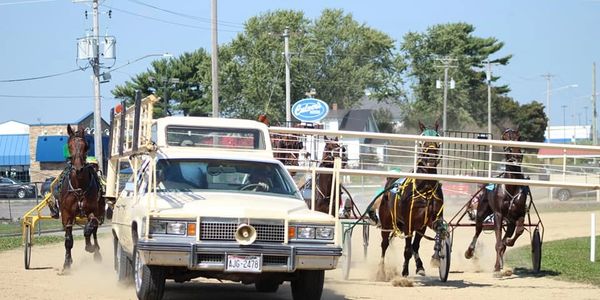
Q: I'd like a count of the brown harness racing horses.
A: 4